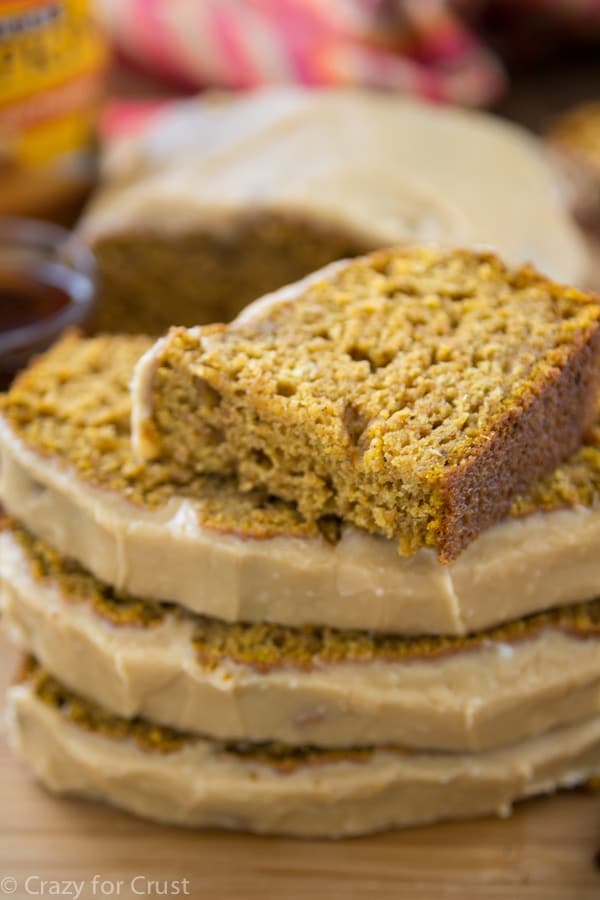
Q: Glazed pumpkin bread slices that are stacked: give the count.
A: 4